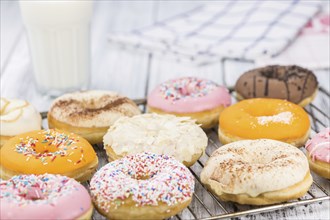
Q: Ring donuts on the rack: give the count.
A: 11